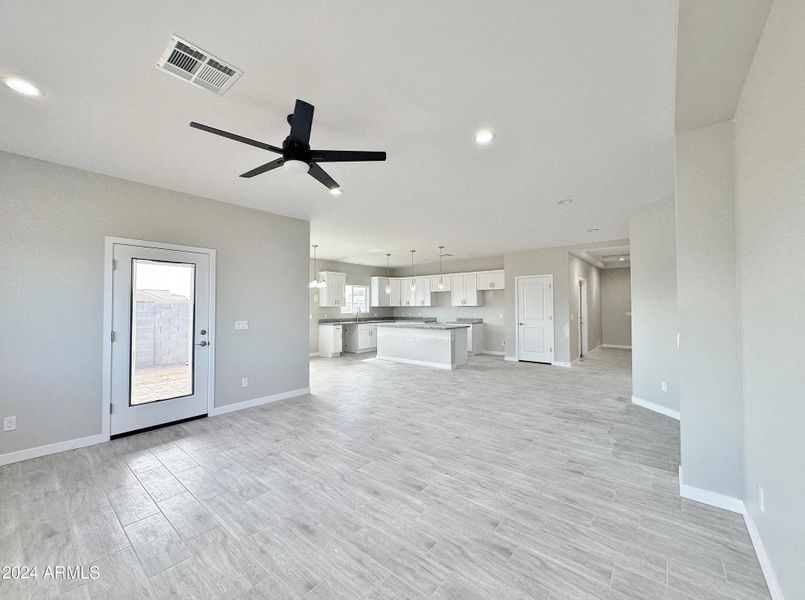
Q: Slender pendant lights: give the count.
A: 3